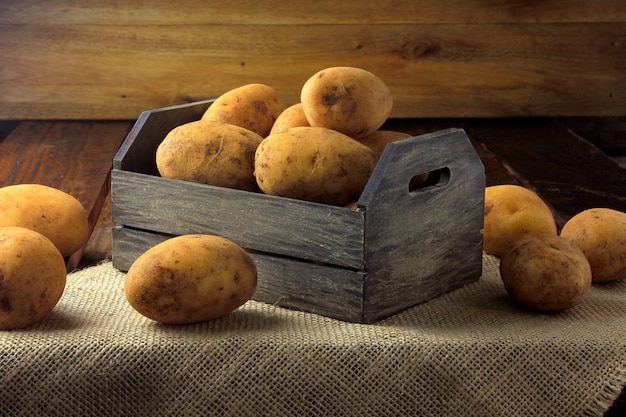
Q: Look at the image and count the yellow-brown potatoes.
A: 12